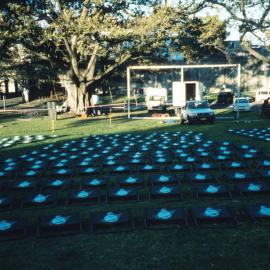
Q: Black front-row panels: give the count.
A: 6